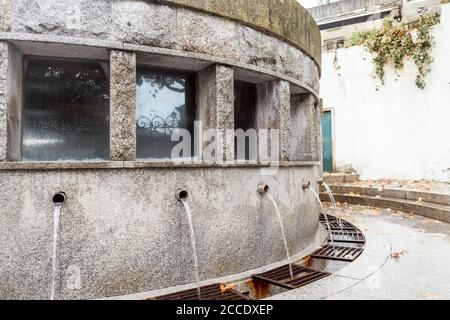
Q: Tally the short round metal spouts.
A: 5